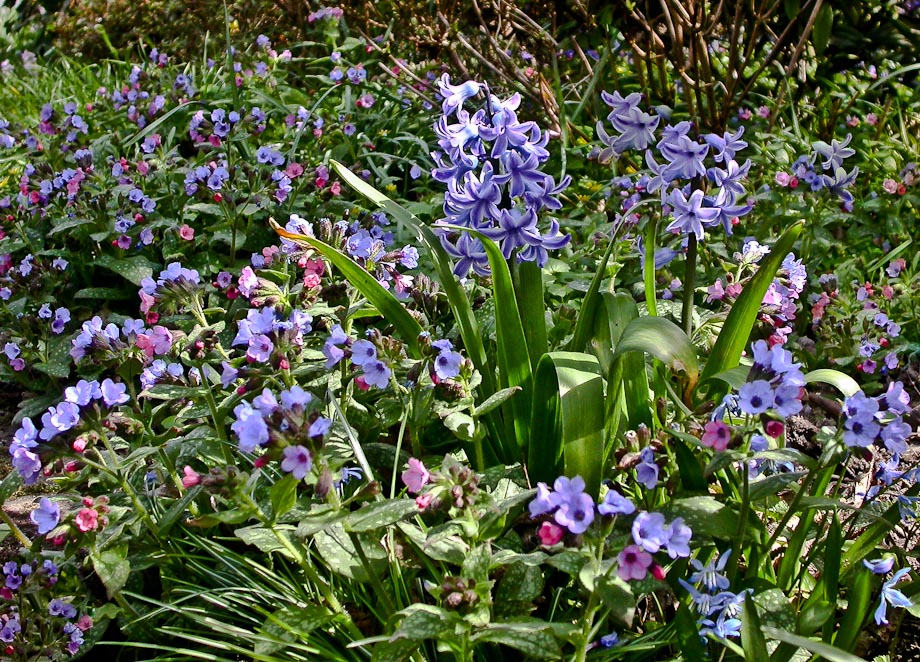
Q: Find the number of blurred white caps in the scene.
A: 0